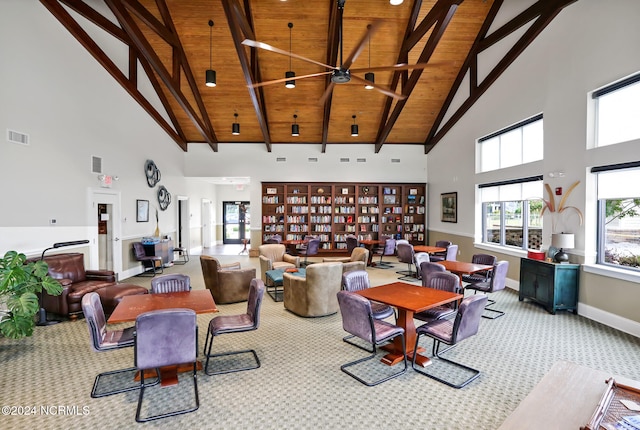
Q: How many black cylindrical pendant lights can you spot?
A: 6